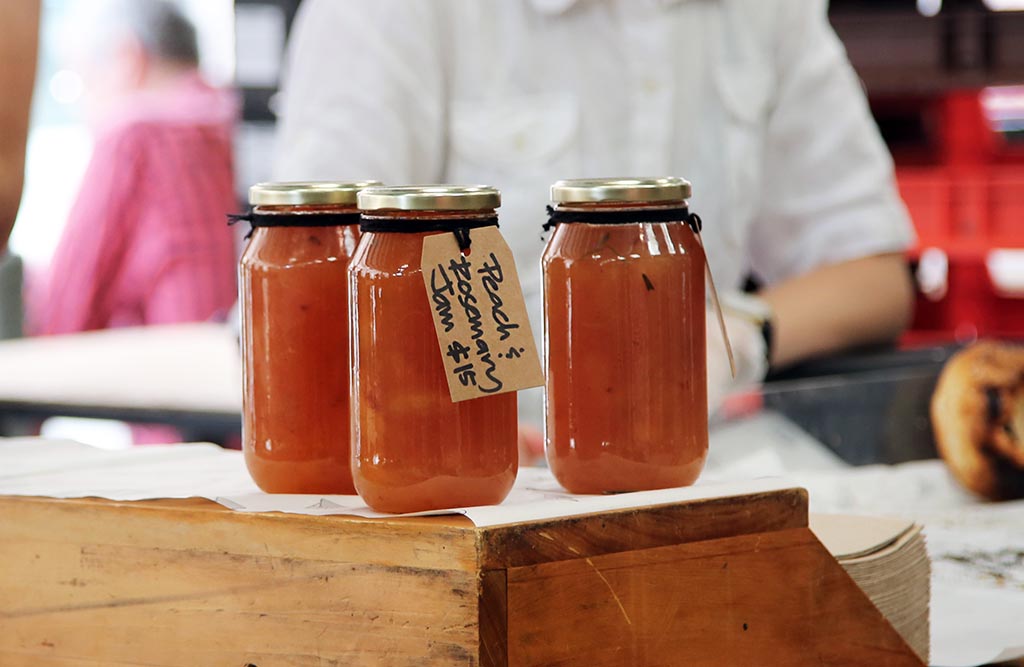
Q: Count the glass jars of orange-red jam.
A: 3